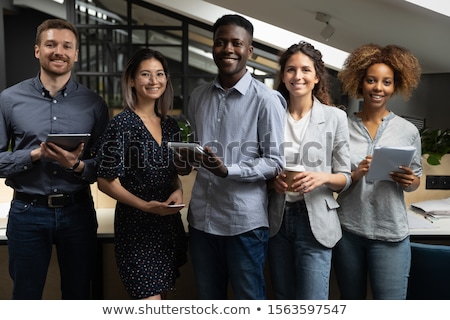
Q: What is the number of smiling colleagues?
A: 5